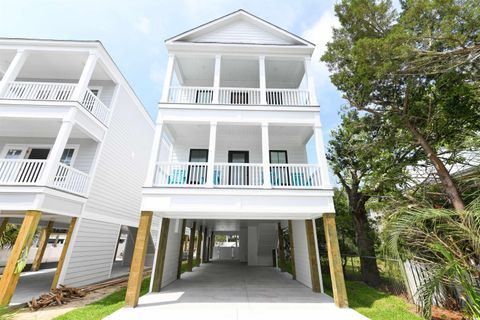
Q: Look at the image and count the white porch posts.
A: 11